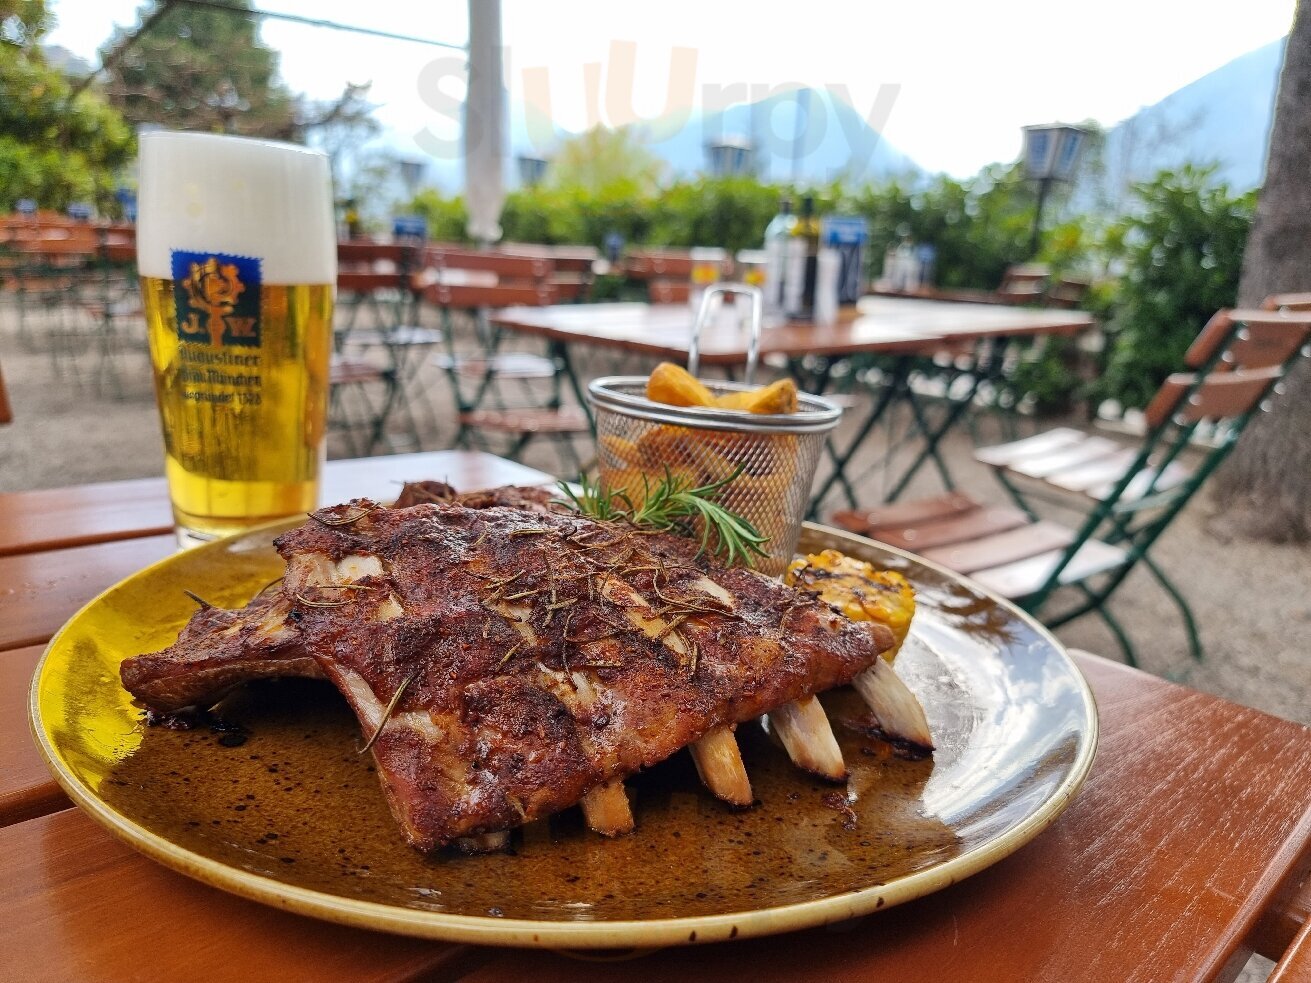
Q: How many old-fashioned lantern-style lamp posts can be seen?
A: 4